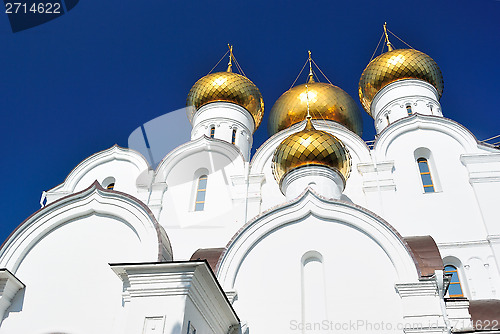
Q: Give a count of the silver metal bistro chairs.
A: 0